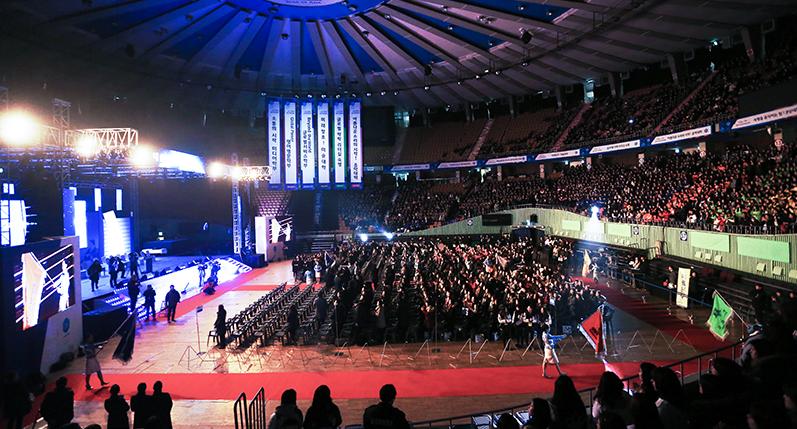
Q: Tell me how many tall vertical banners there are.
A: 6